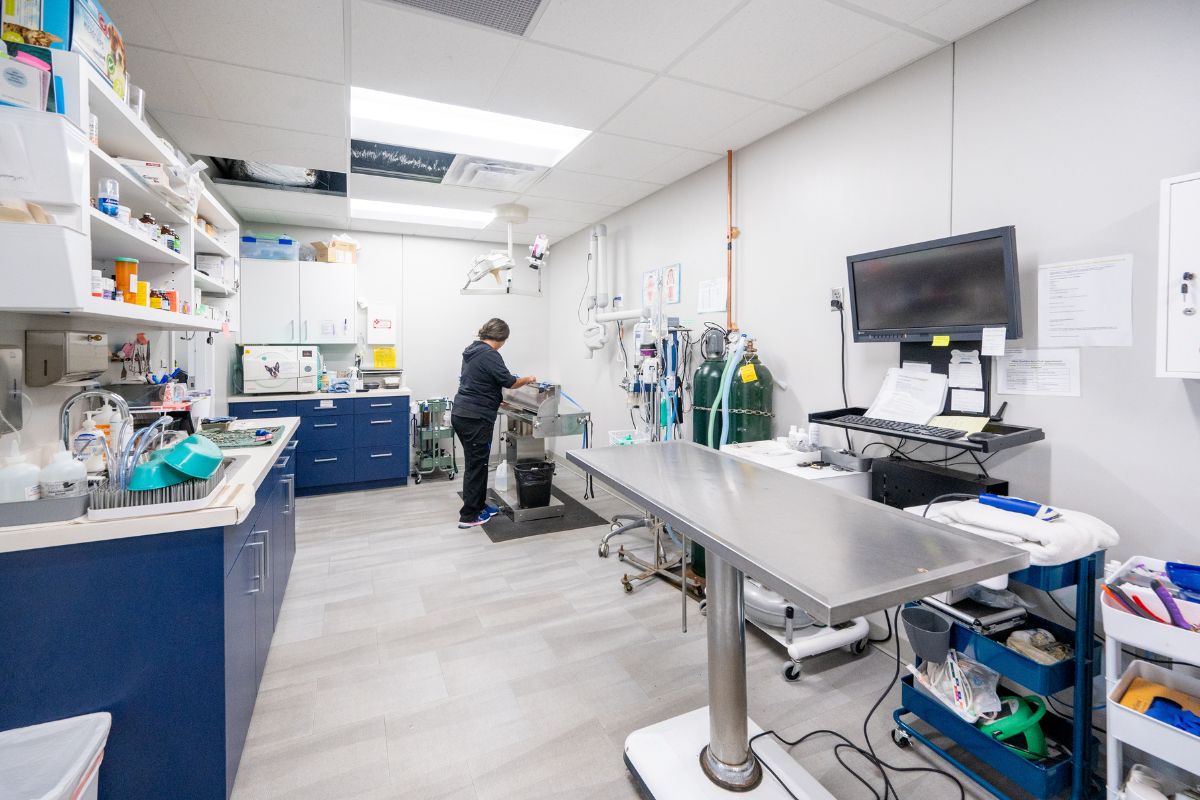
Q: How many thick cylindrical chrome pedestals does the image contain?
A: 1